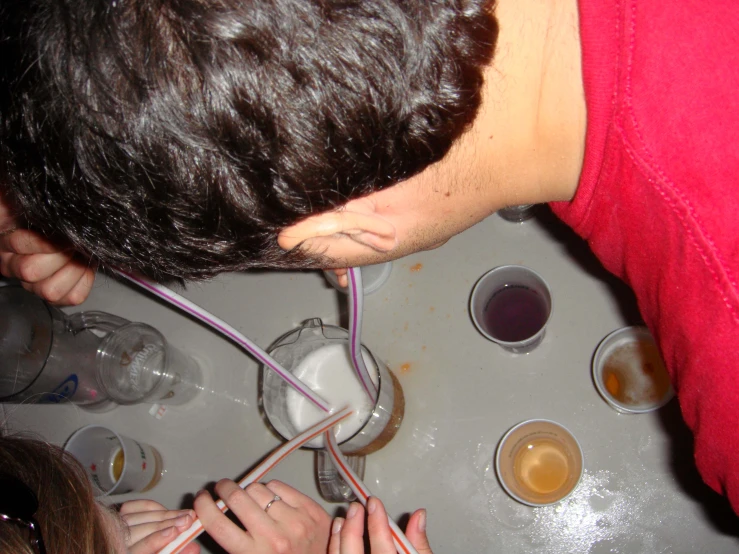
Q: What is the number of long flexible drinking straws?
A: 4